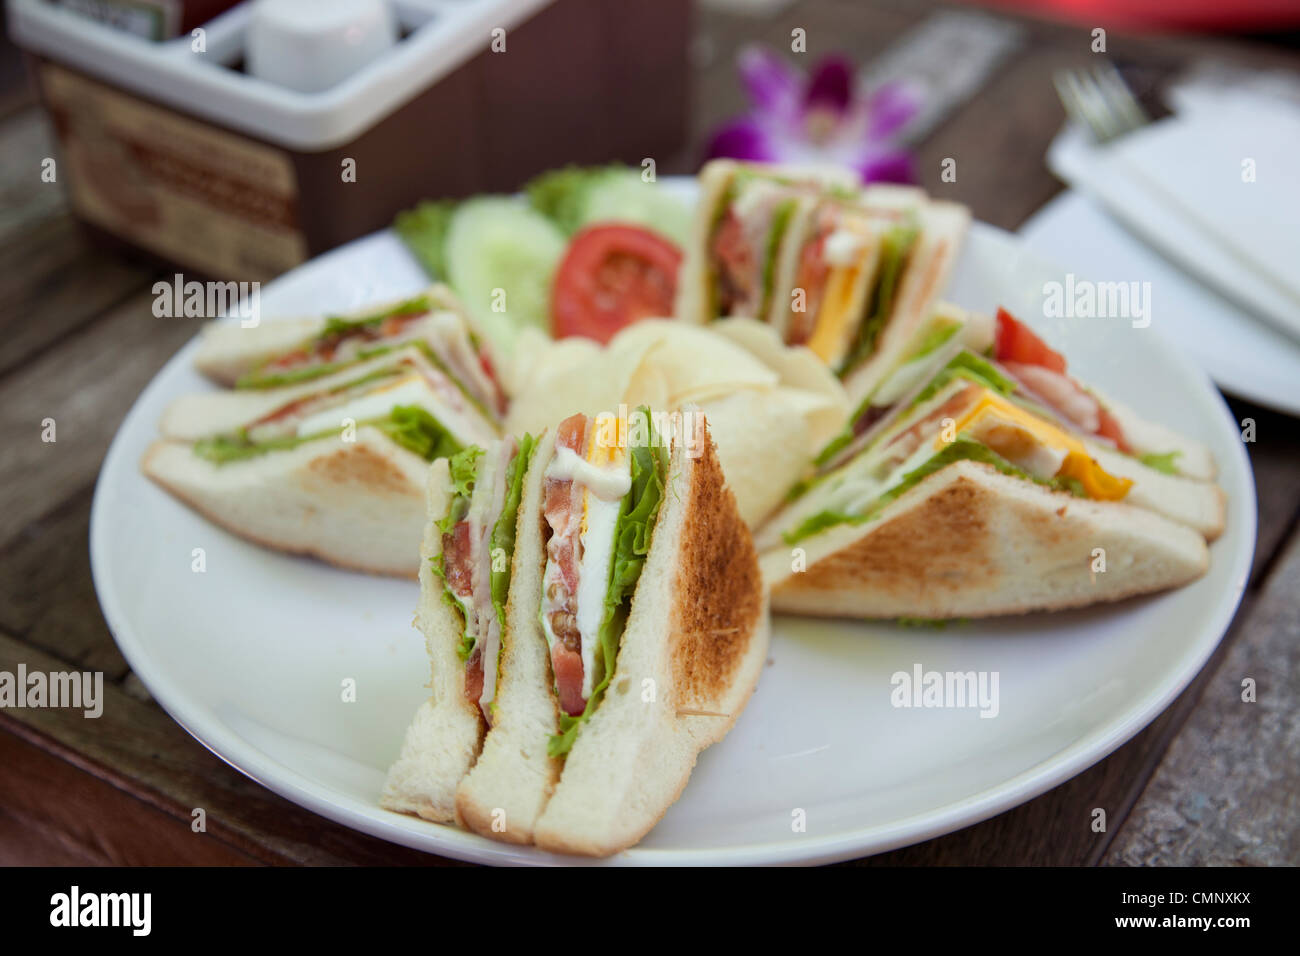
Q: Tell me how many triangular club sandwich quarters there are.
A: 4